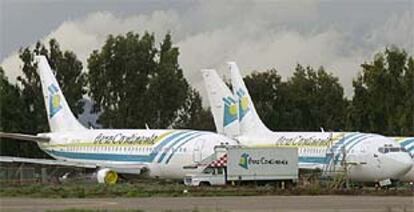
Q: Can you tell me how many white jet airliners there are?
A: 3